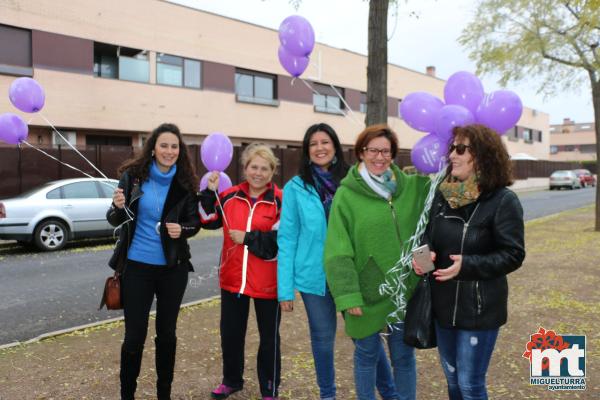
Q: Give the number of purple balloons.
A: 11